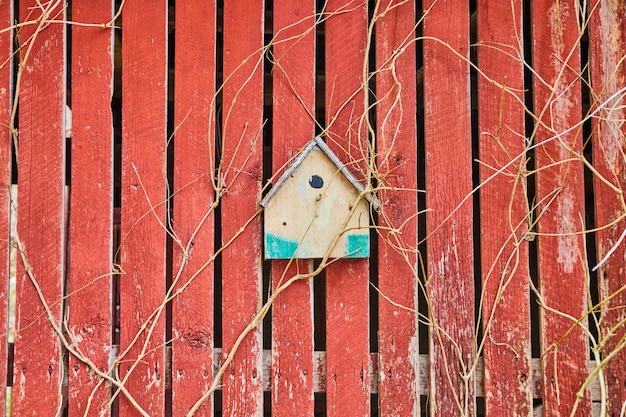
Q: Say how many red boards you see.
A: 13